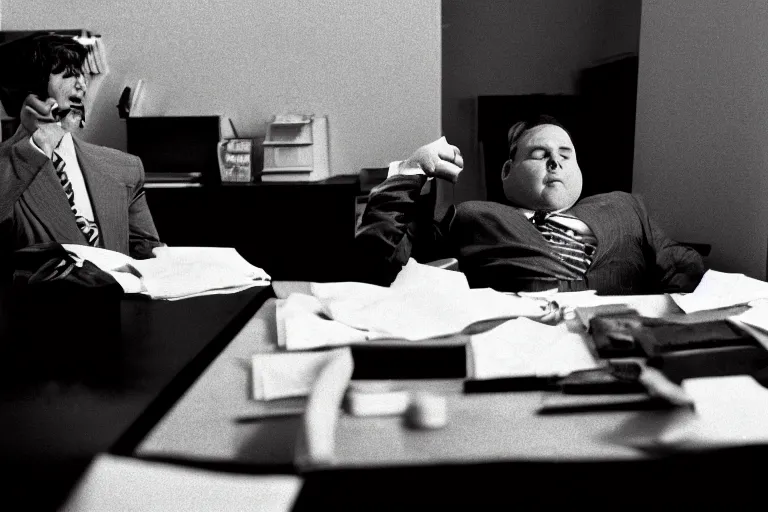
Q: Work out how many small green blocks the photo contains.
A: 0